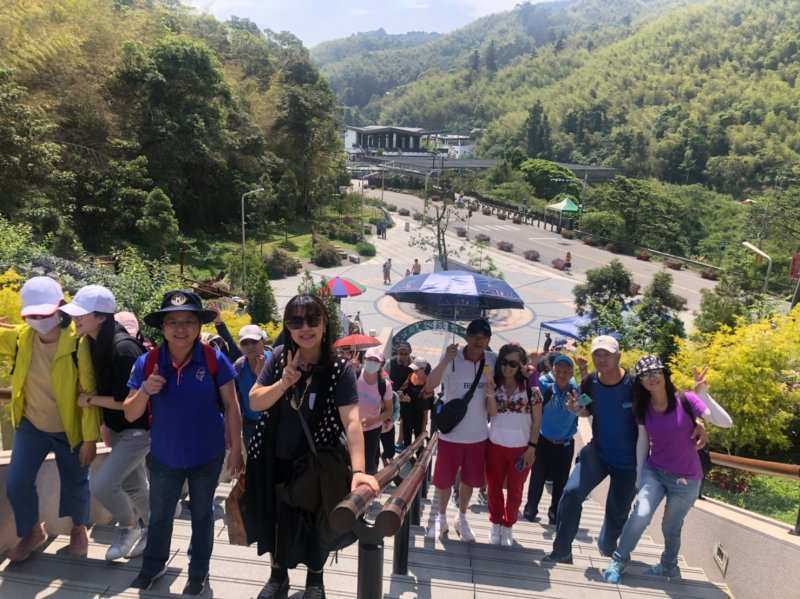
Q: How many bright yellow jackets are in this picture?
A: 1